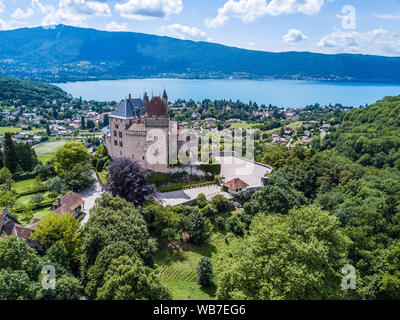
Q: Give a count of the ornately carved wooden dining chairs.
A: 0